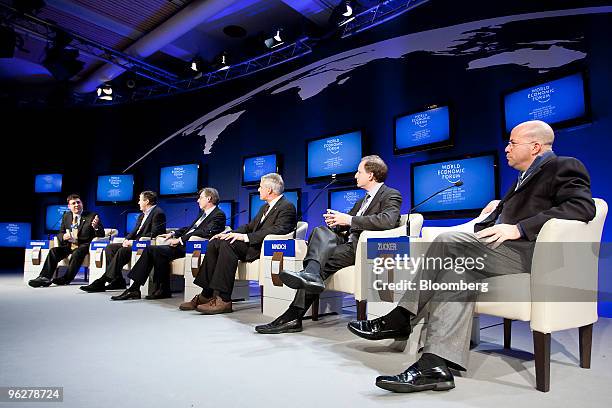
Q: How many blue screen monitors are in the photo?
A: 14